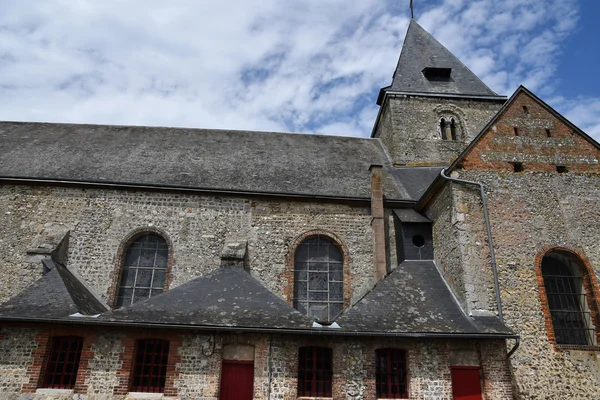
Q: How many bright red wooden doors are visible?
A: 2